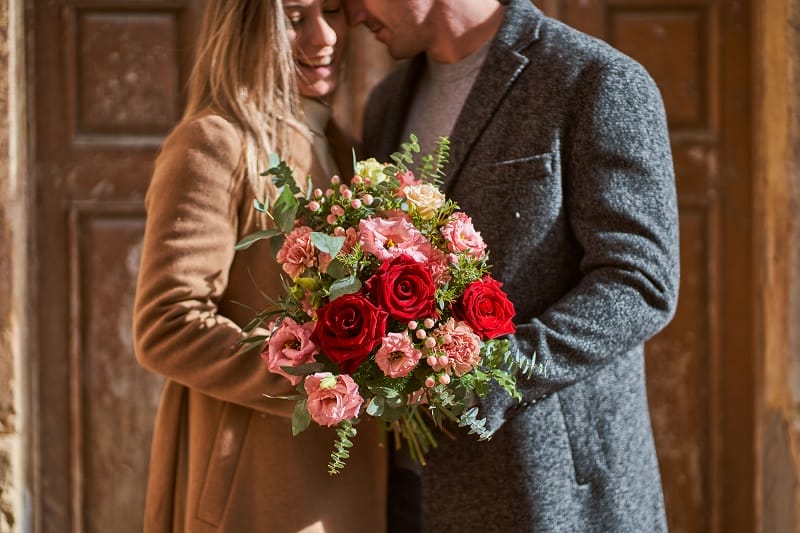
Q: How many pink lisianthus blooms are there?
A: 5